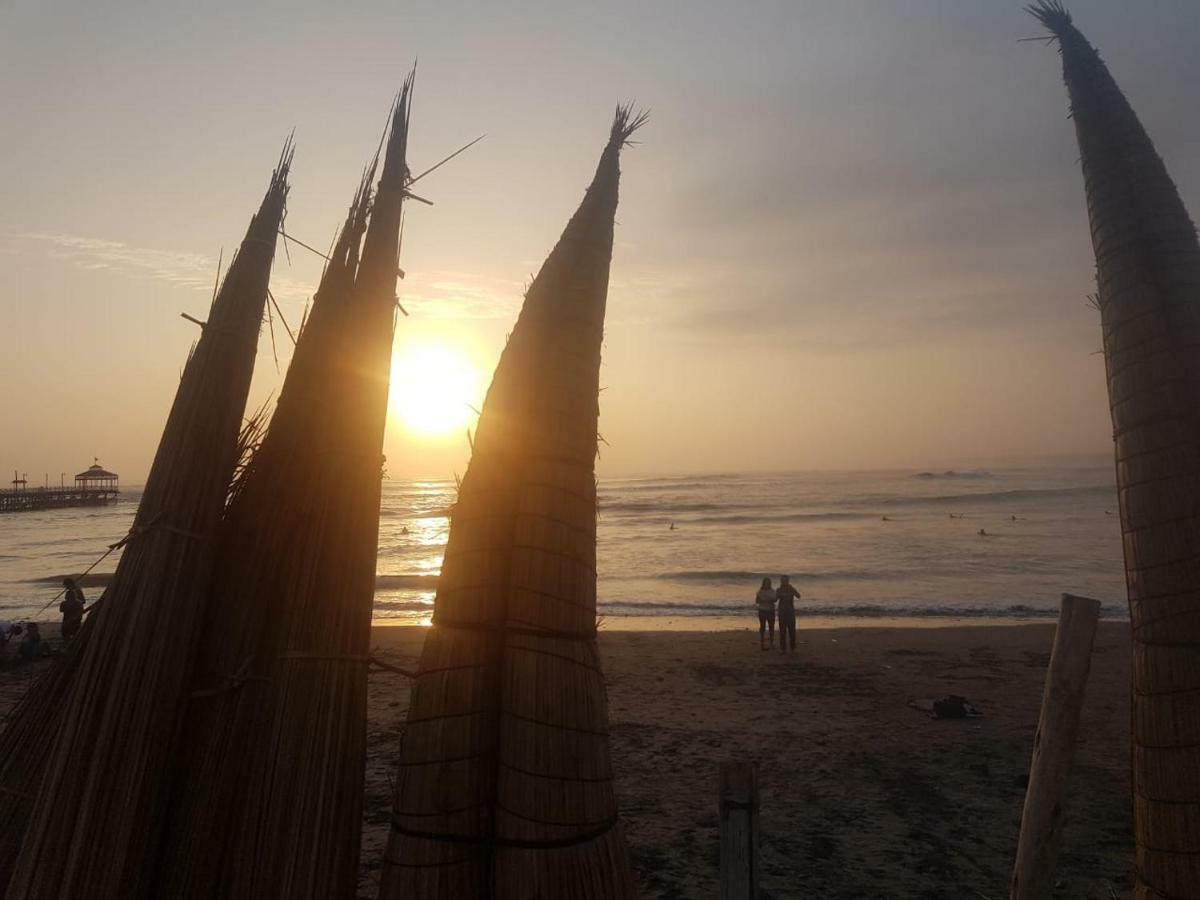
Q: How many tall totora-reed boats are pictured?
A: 4